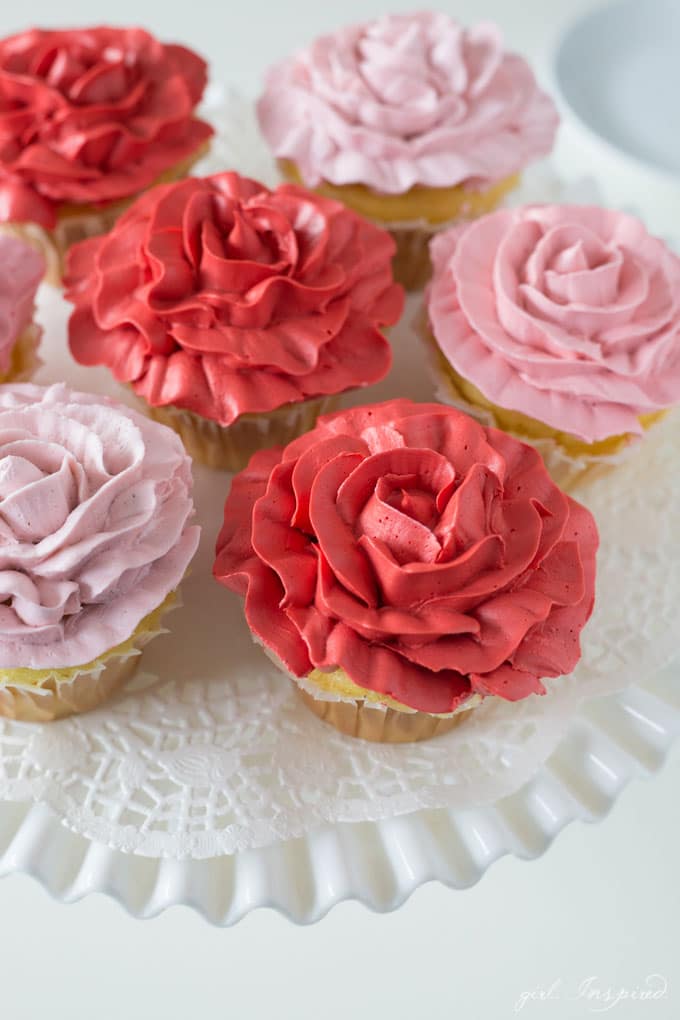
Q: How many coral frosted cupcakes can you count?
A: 3